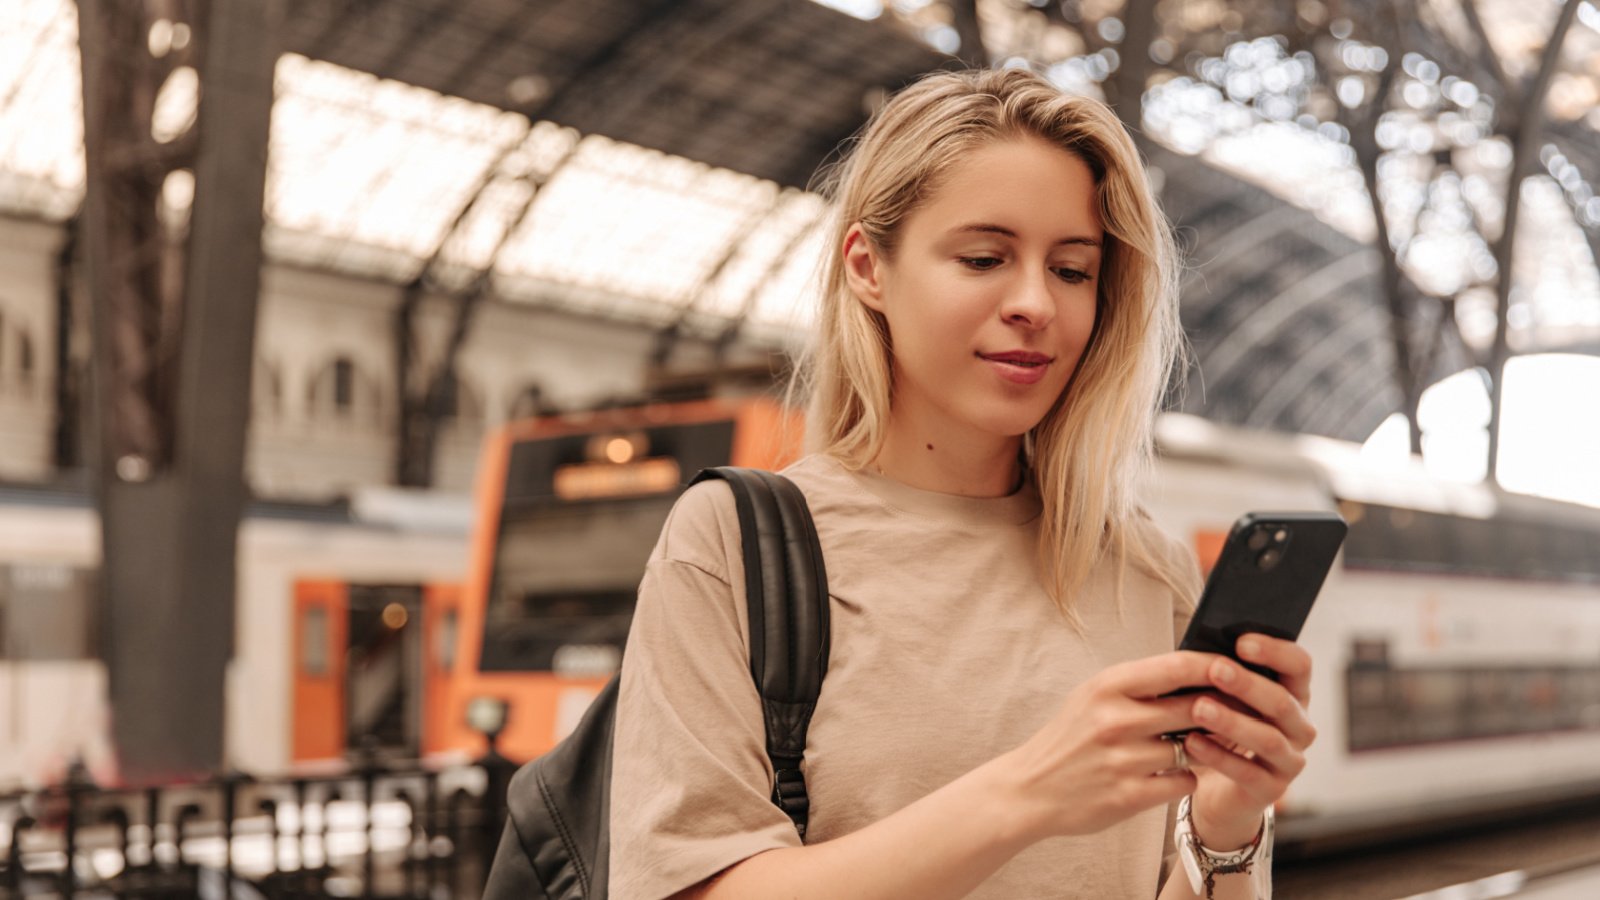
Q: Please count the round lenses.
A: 2